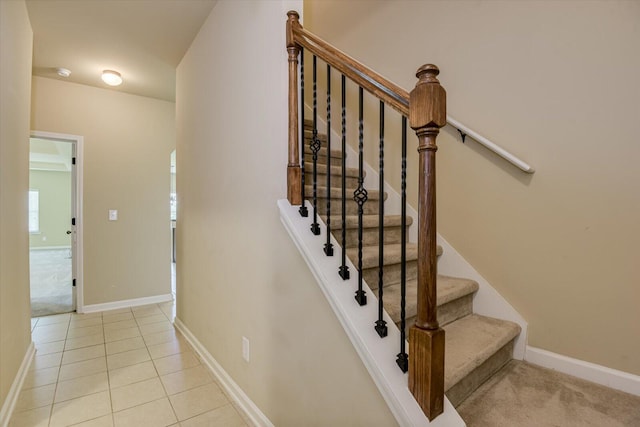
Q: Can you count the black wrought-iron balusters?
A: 7